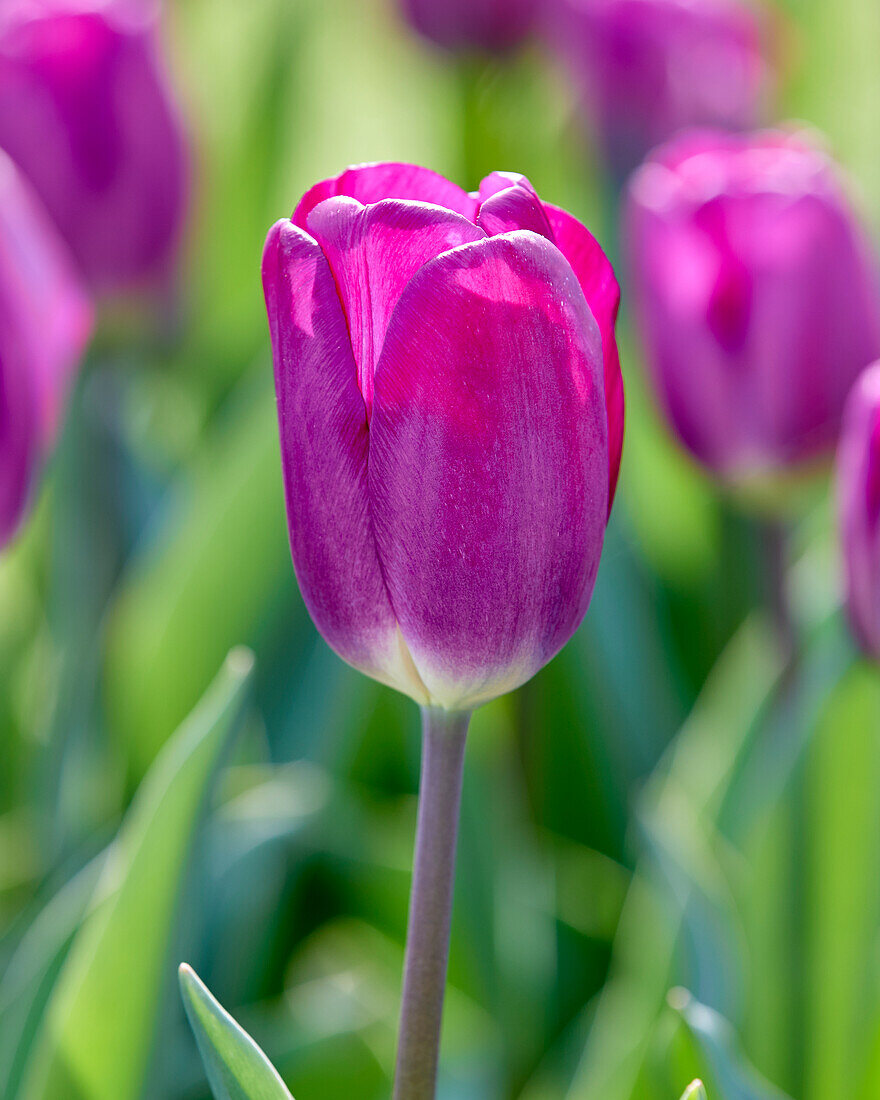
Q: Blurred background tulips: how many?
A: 6